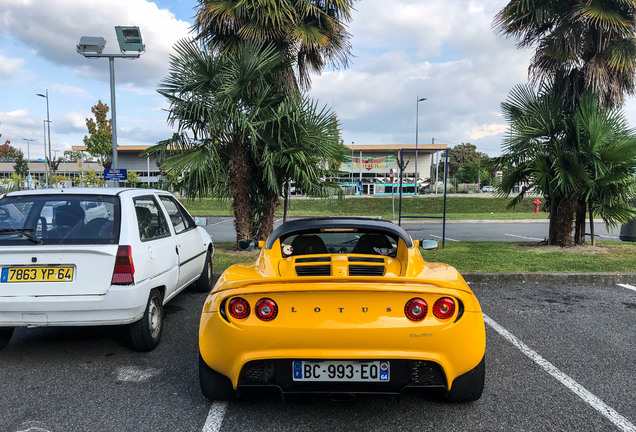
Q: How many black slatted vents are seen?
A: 4